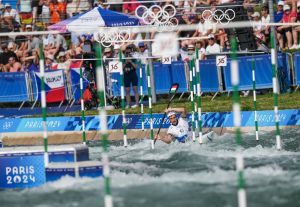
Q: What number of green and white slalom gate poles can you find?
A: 12